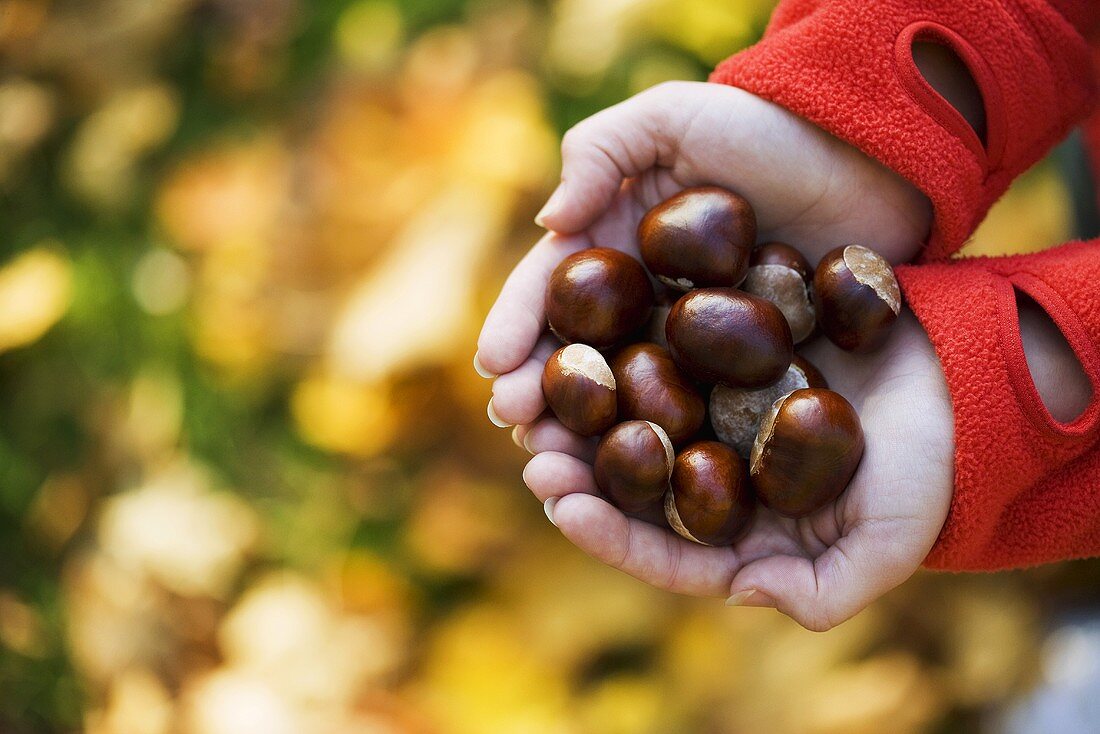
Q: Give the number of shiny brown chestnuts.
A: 11